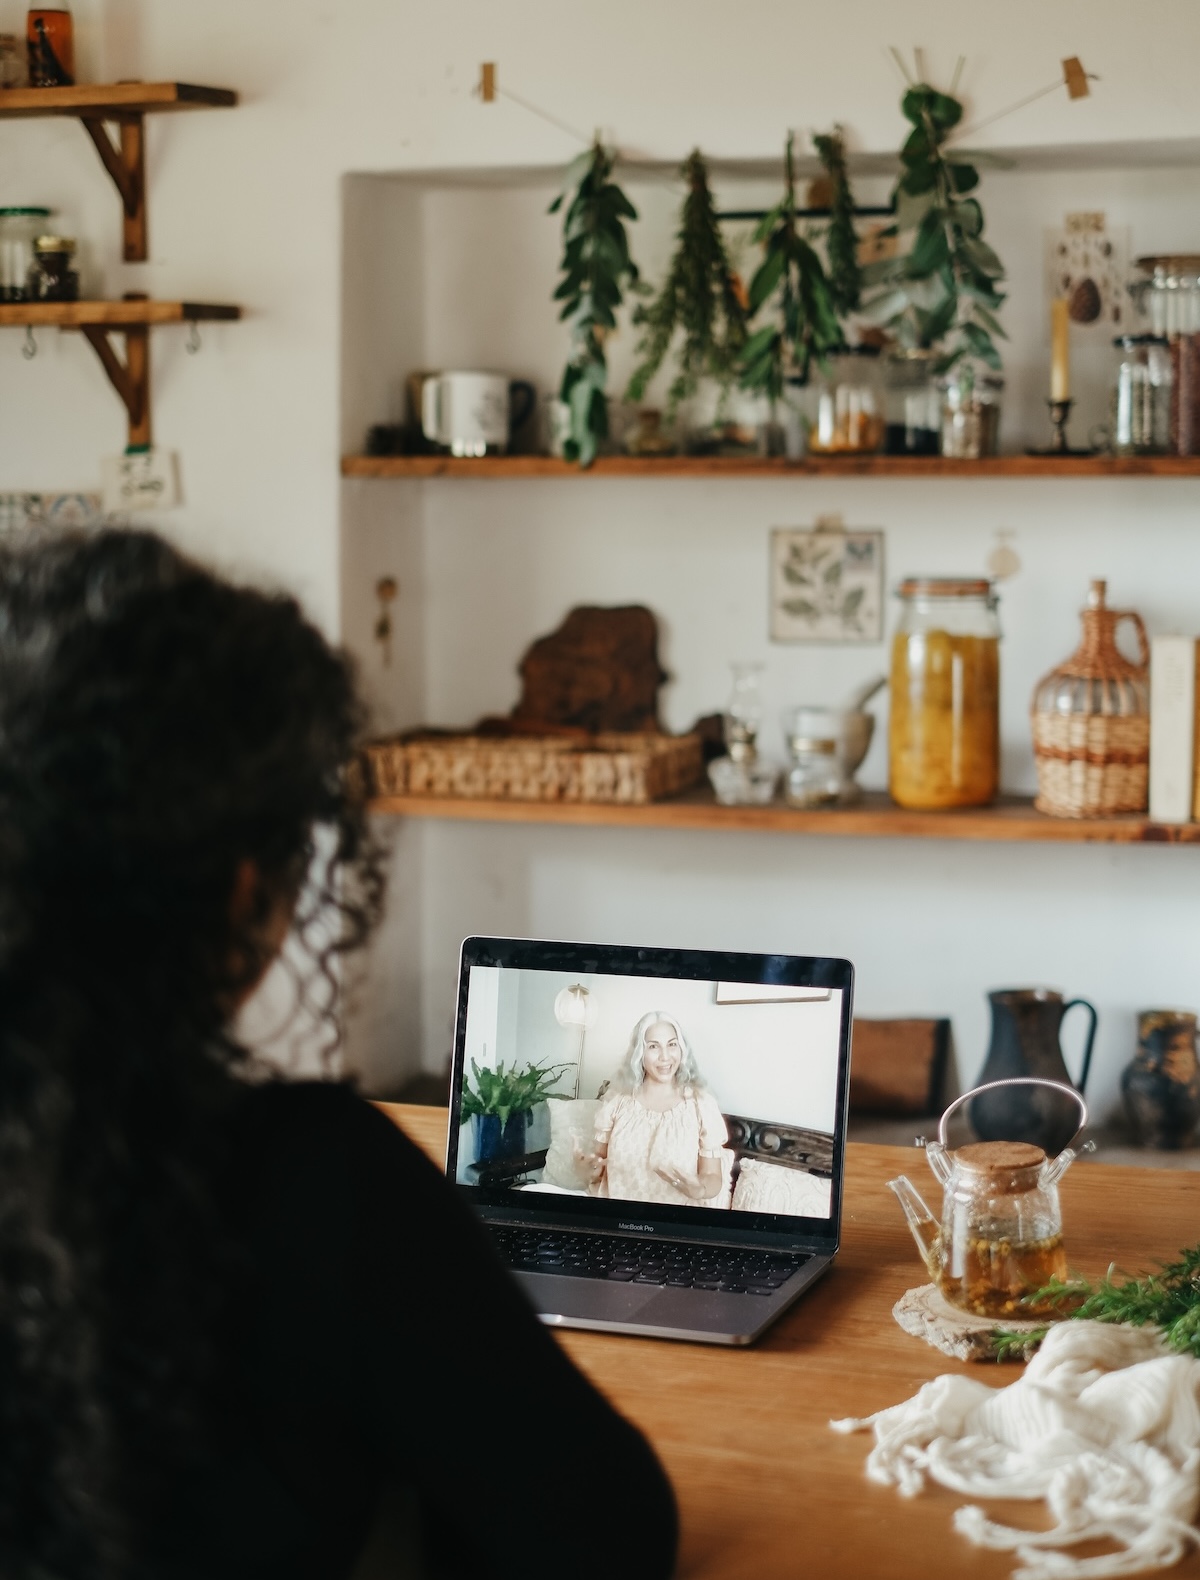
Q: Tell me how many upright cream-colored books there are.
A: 1